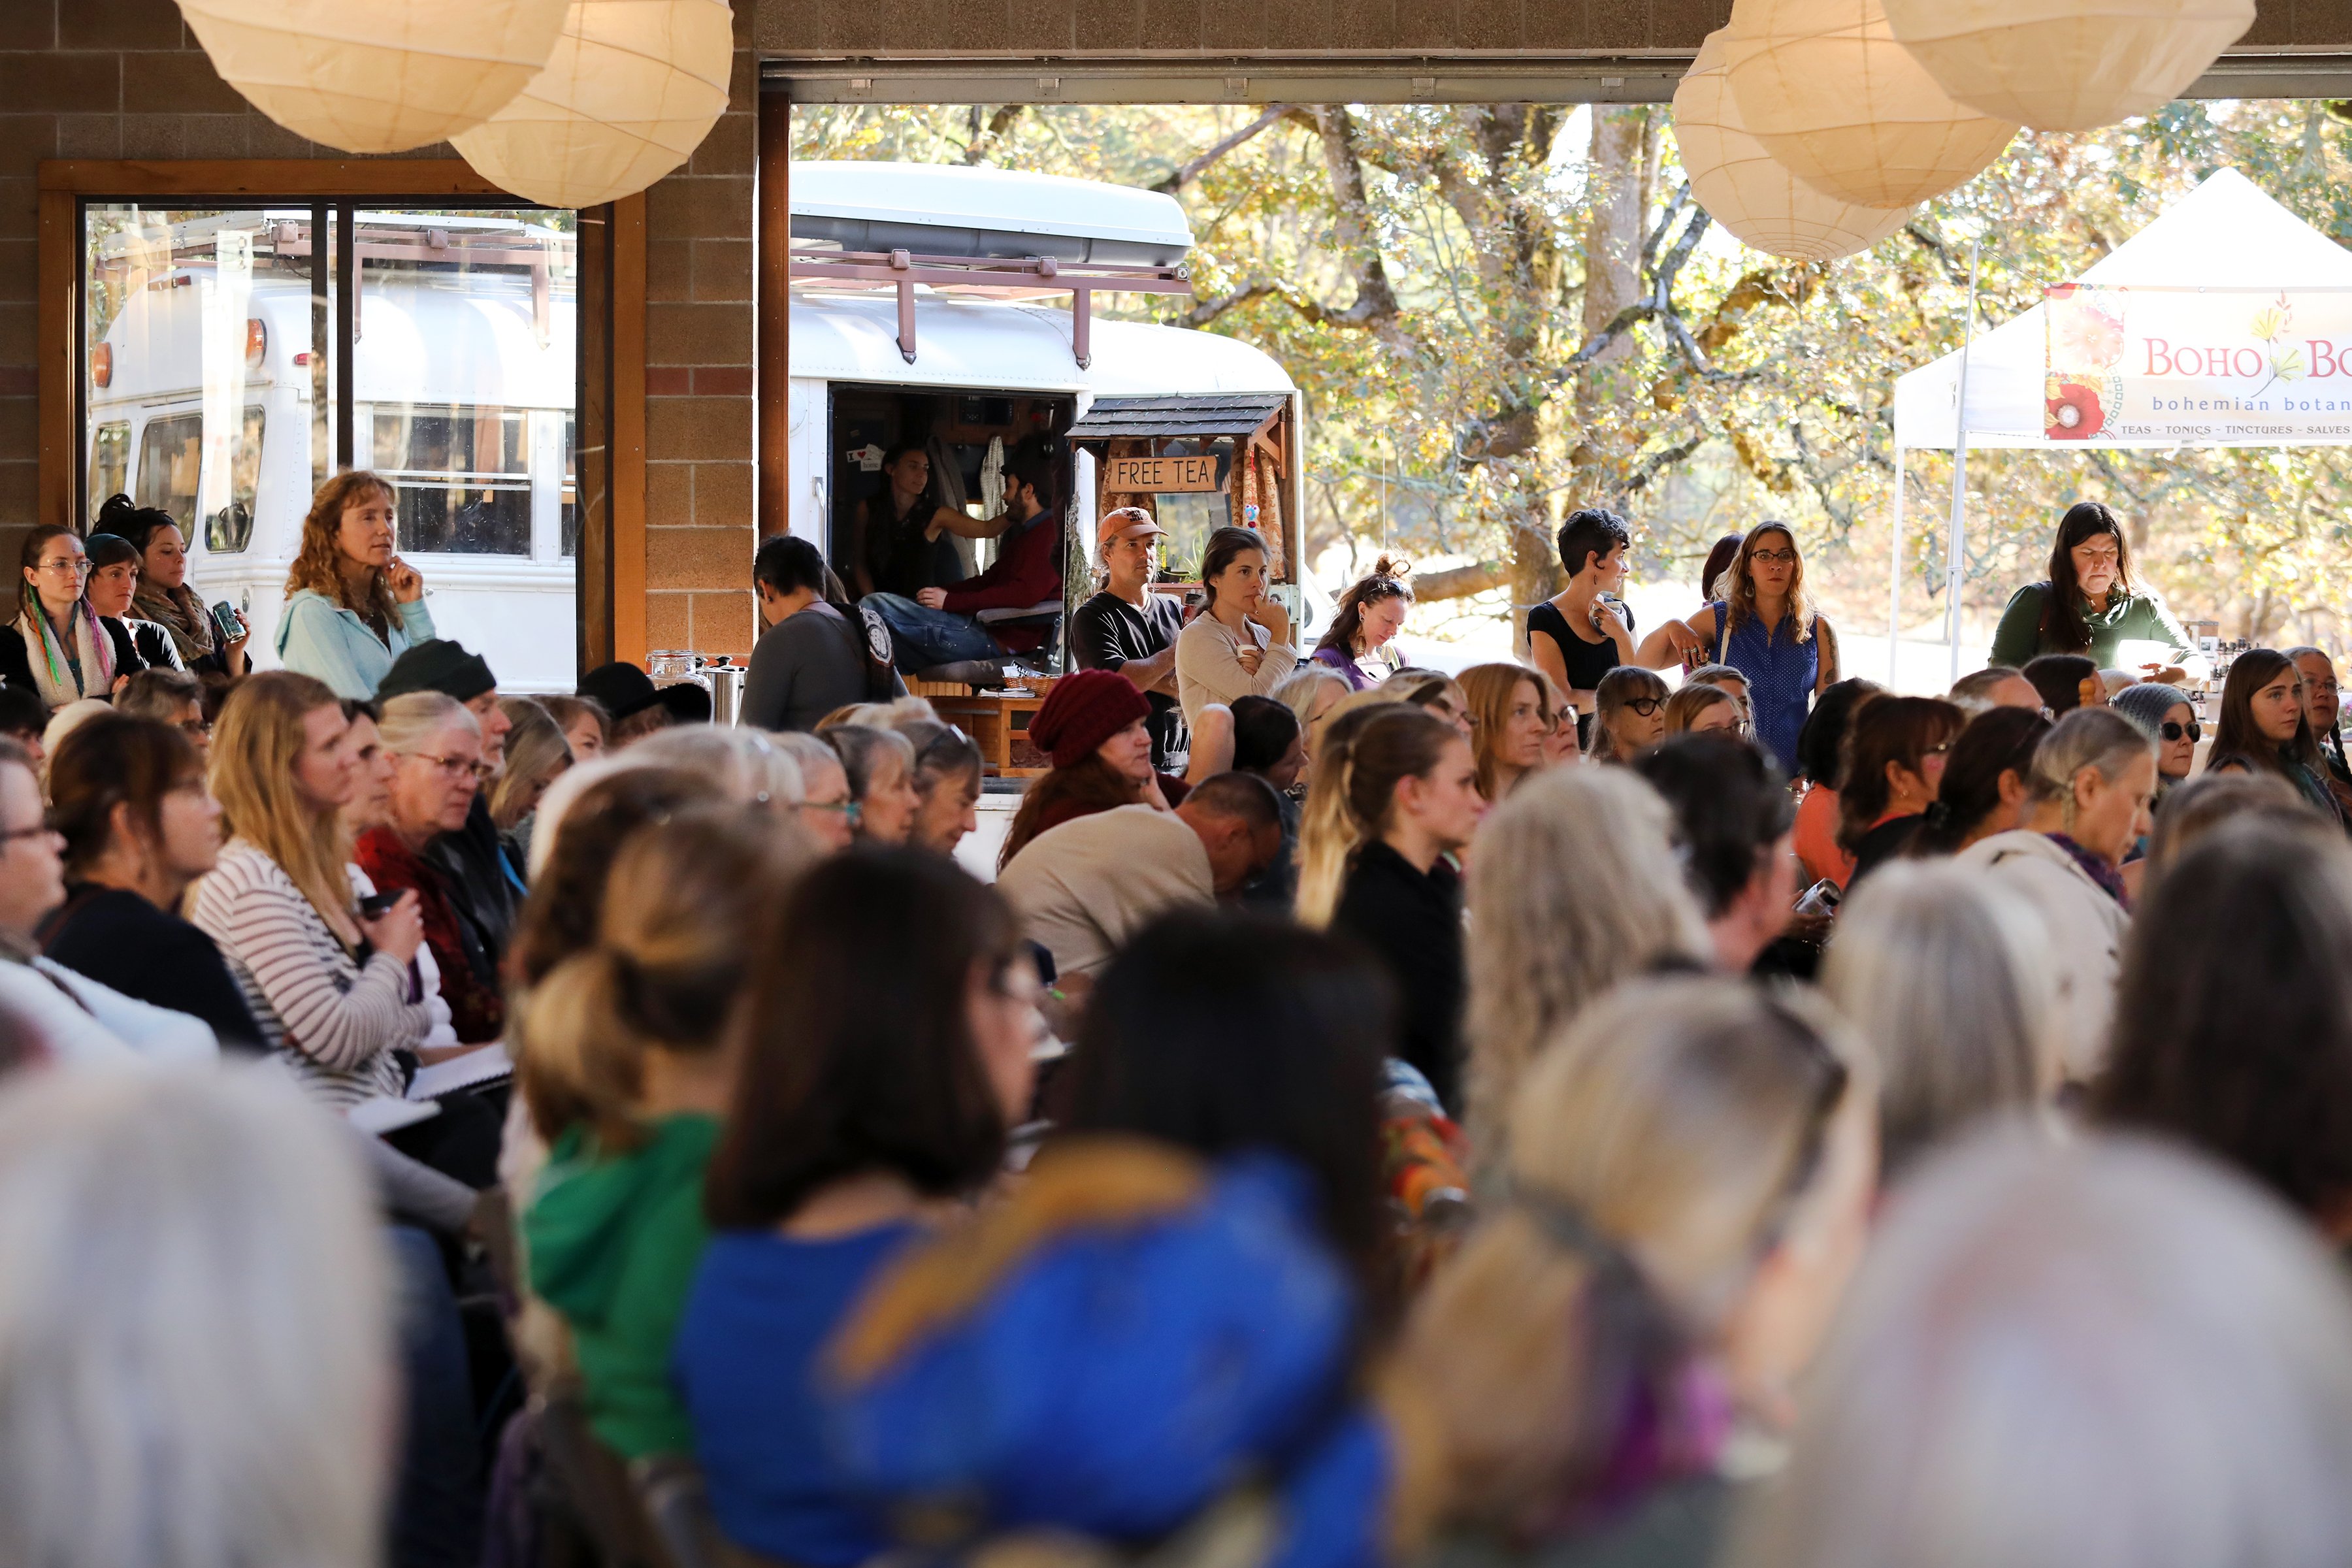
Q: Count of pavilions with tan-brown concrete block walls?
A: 1